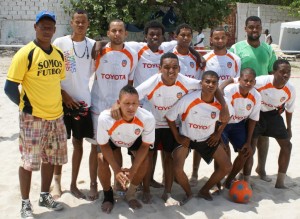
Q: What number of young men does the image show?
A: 12